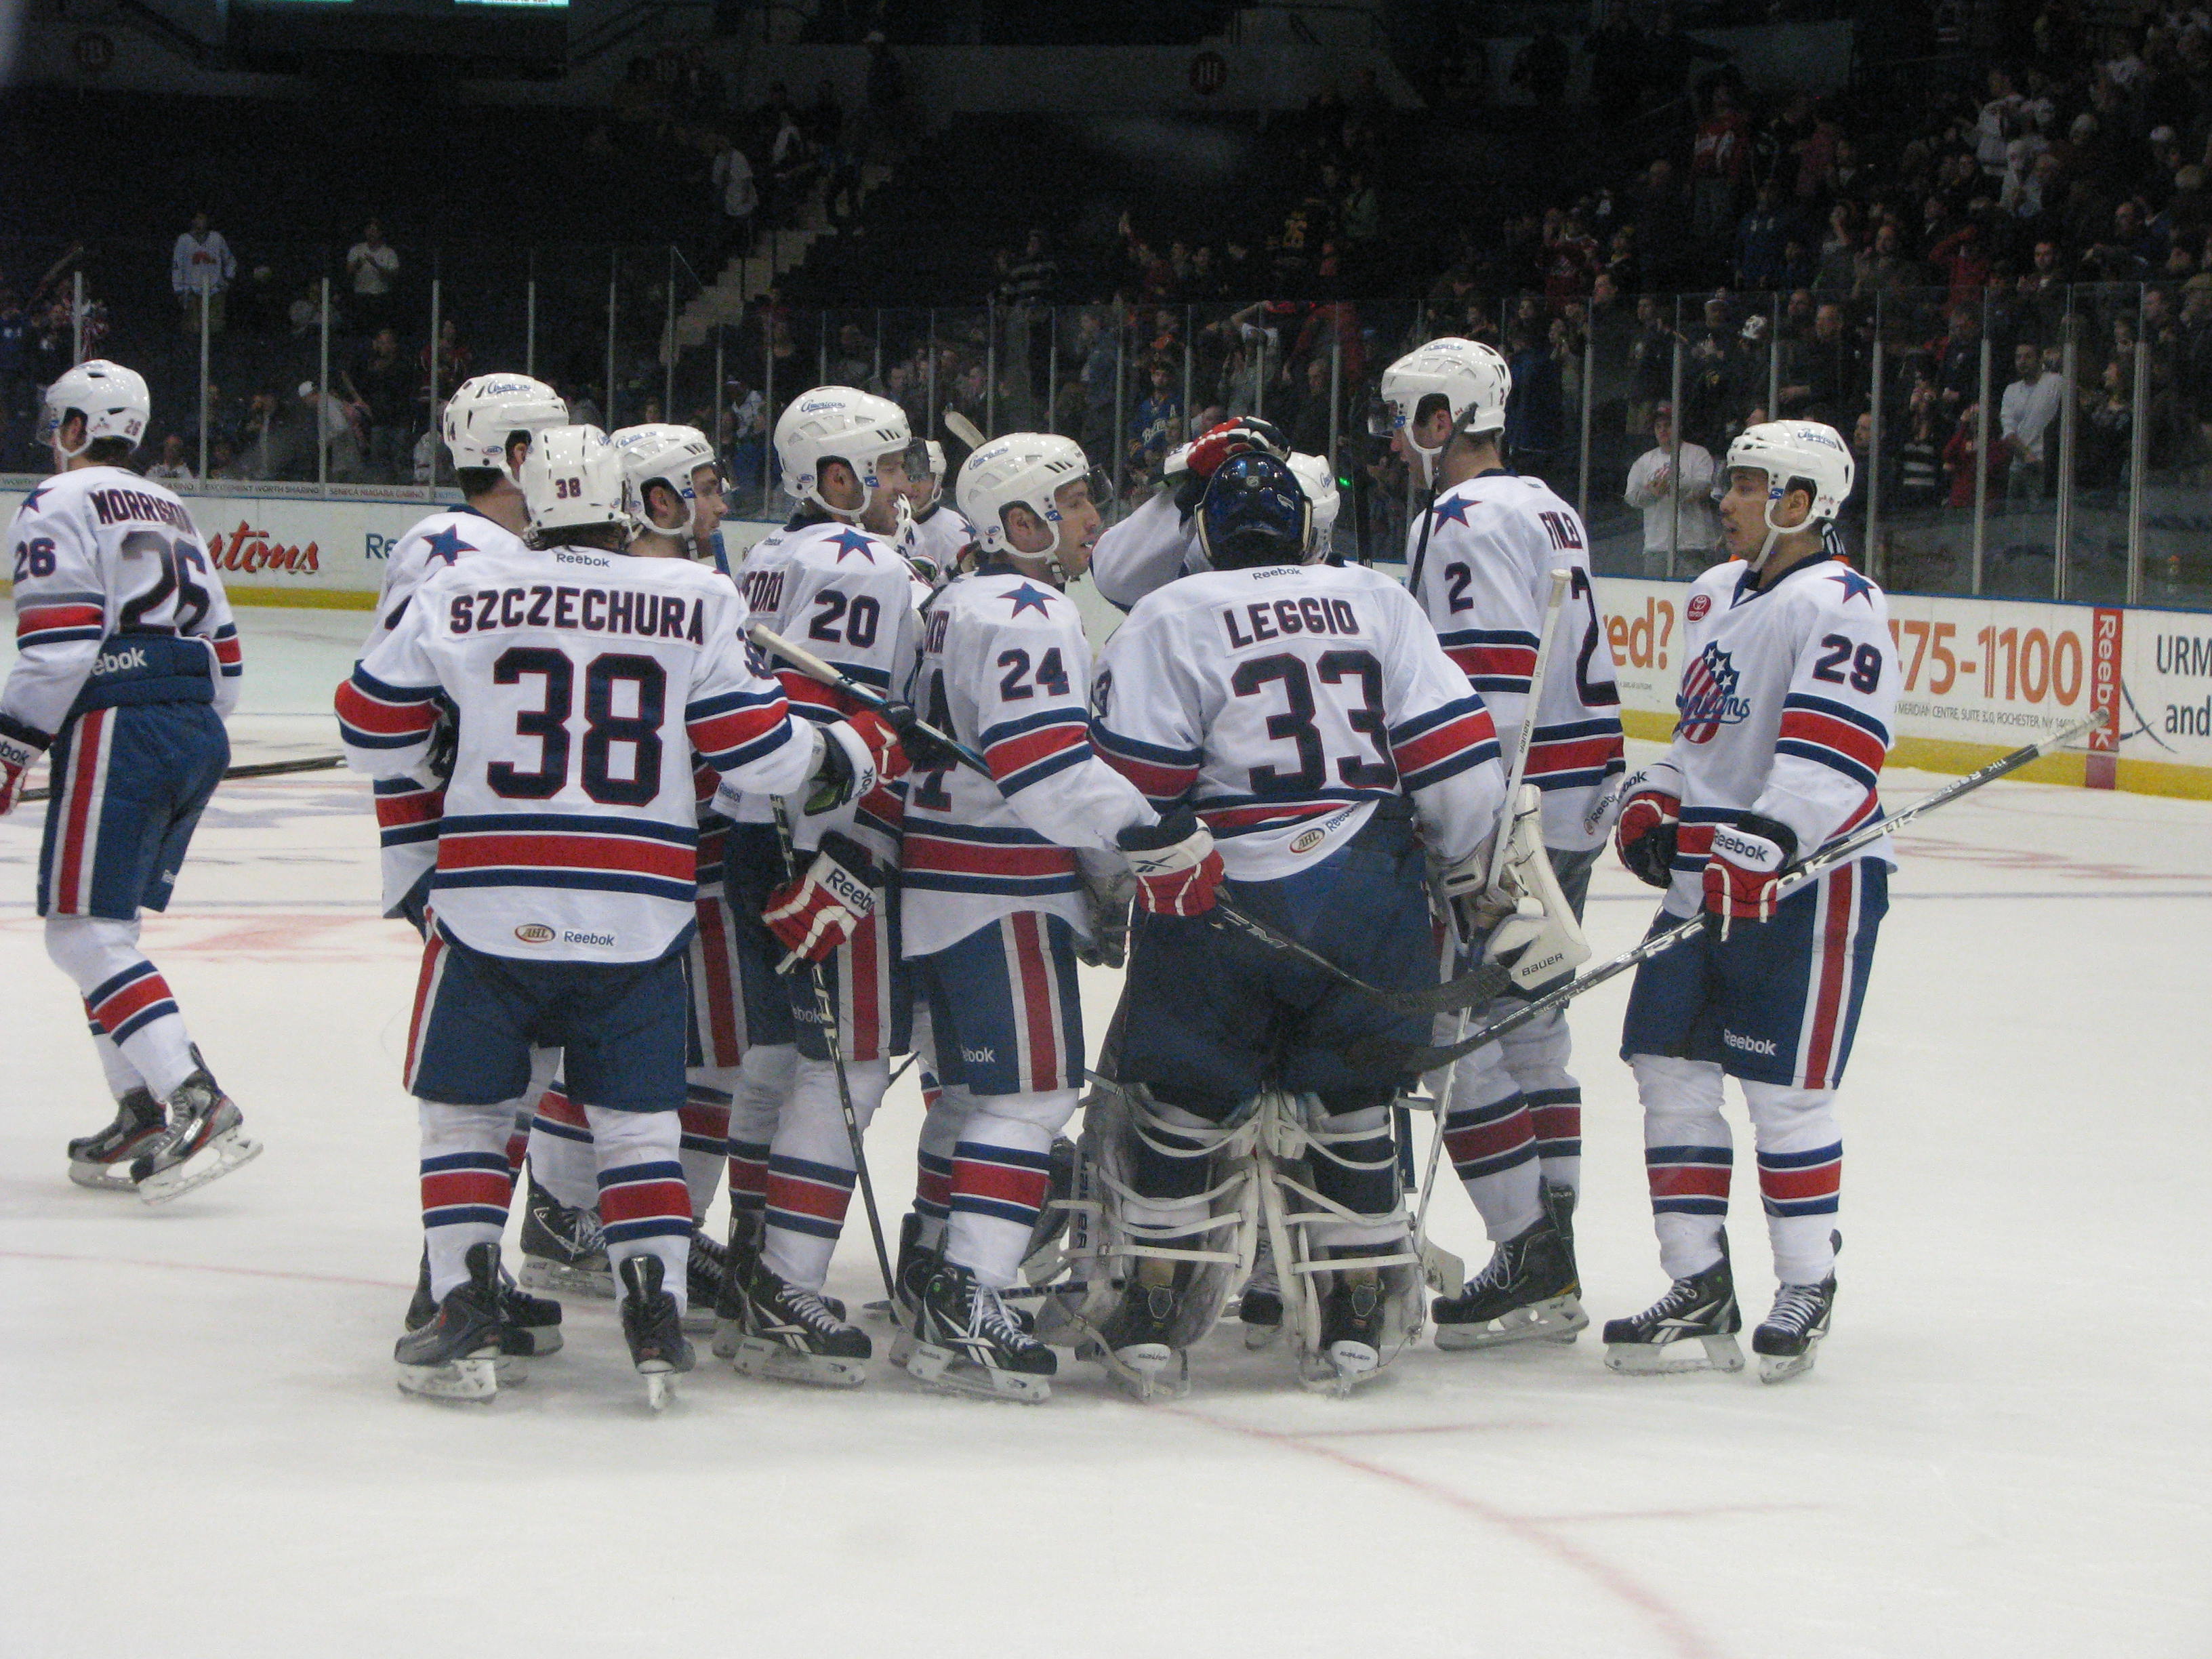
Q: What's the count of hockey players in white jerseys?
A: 11